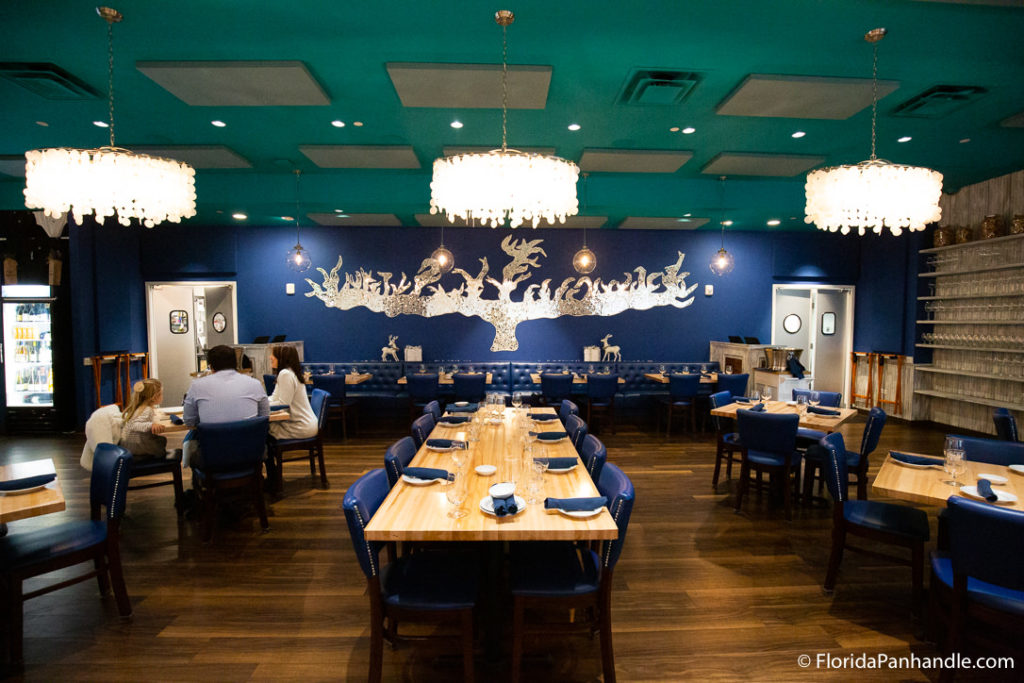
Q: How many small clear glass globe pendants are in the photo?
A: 4